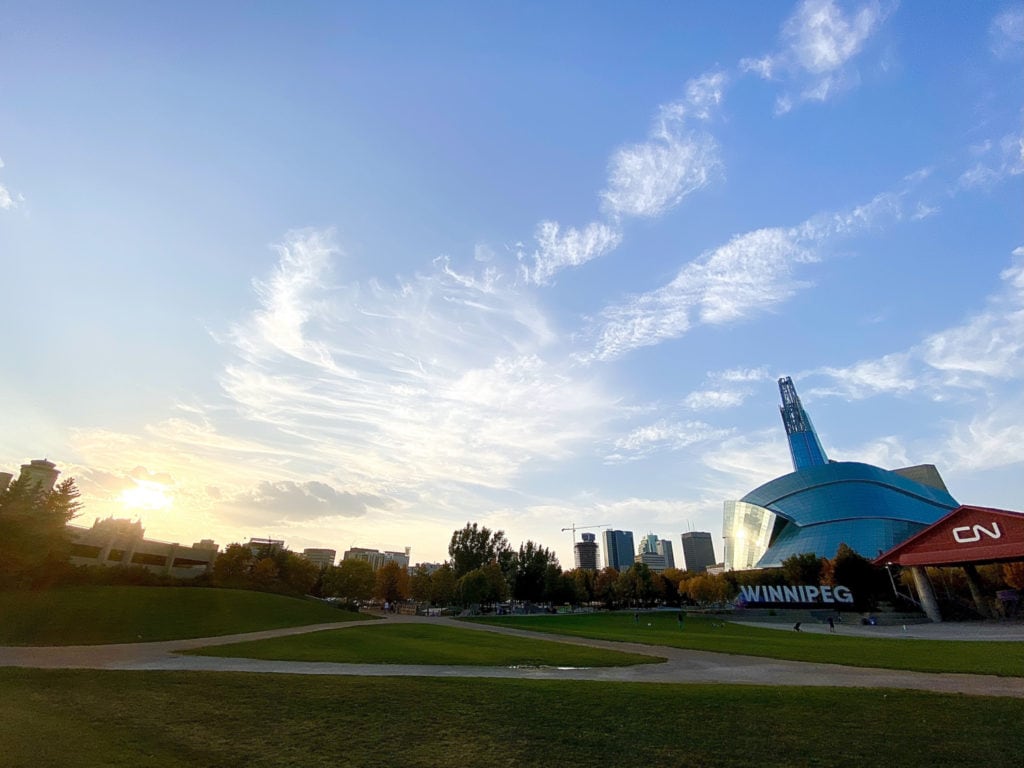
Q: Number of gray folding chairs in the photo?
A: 0